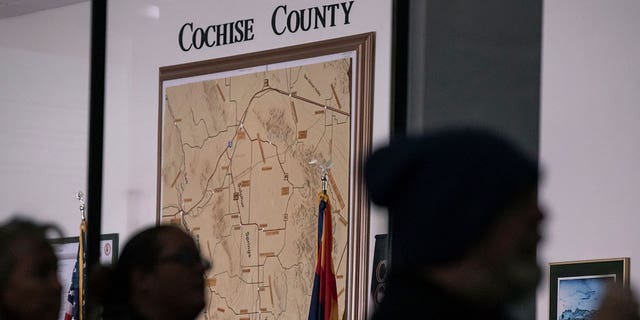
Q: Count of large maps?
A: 1